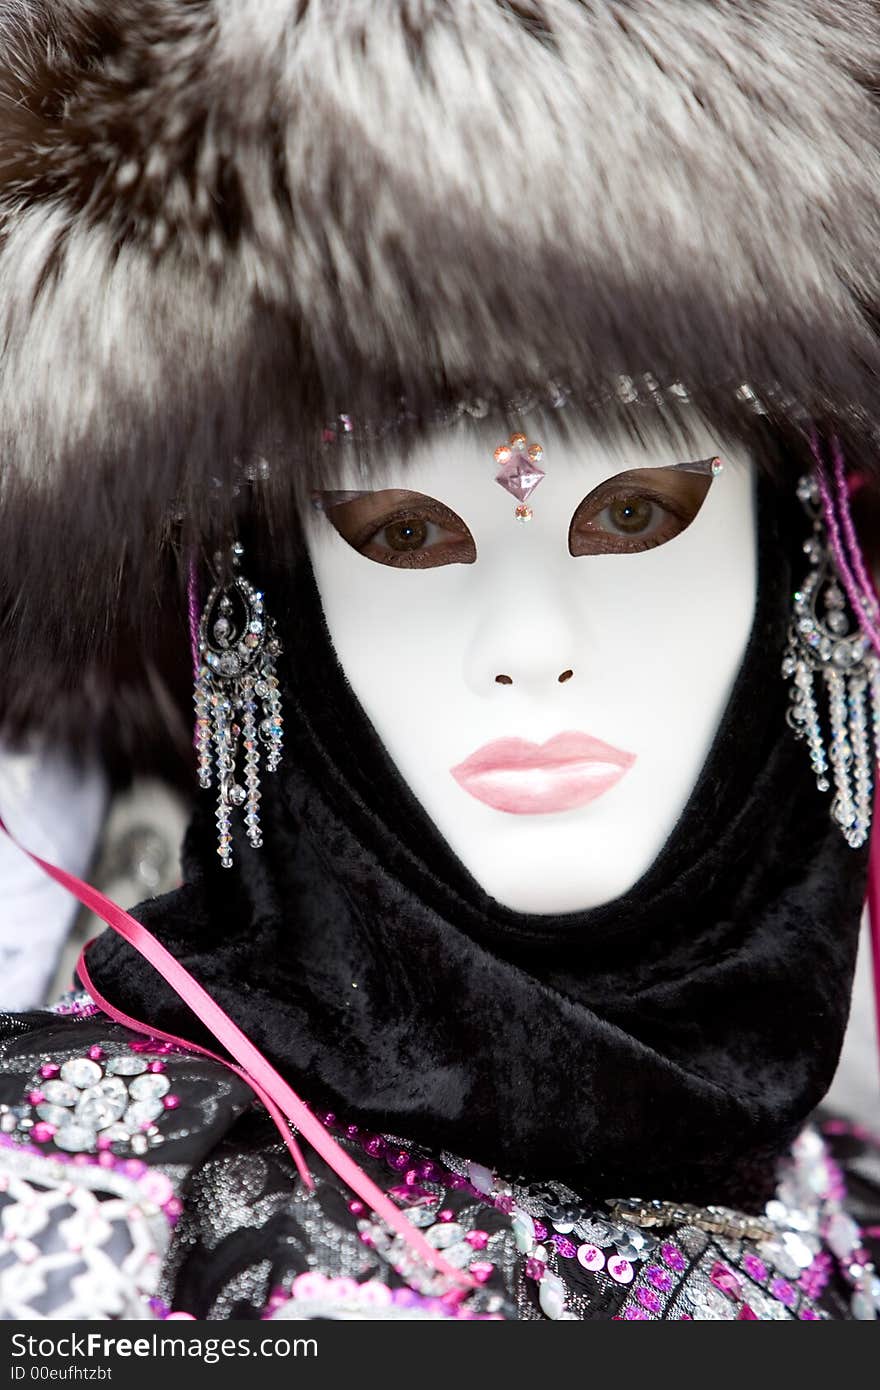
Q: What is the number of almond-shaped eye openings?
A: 2